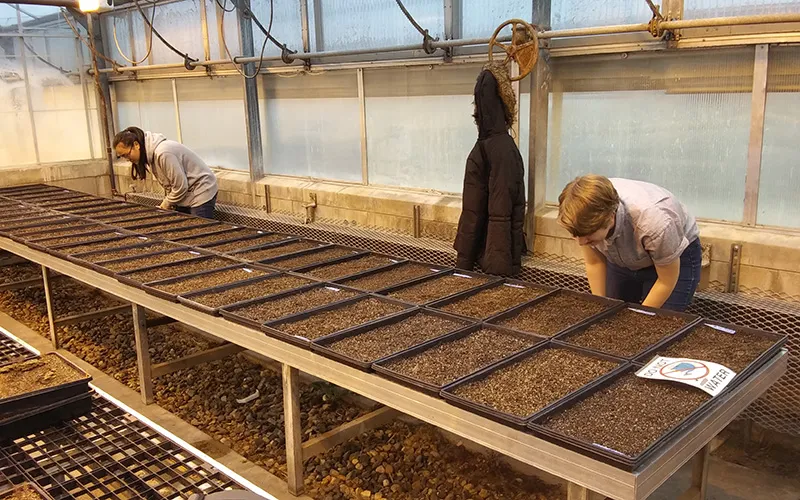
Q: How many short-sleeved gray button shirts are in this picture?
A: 1